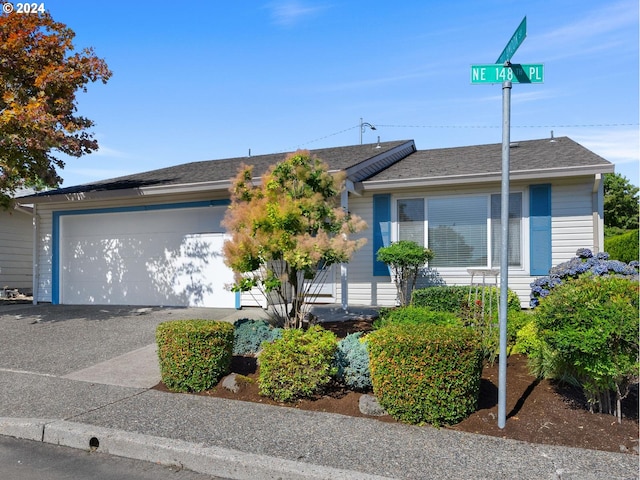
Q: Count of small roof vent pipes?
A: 3